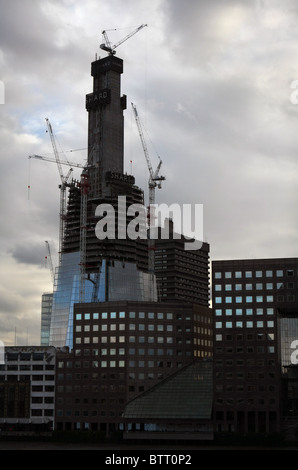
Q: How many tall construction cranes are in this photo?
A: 5